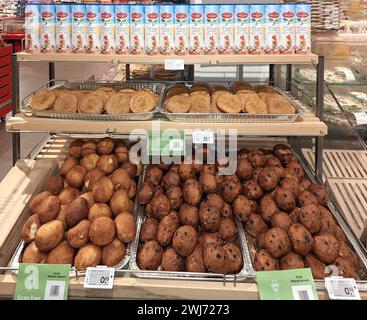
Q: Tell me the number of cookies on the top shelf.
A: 0